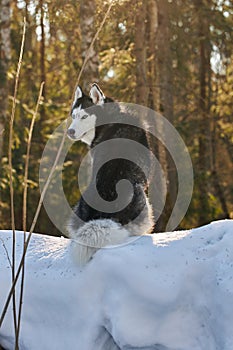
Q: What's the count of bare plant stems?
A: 3